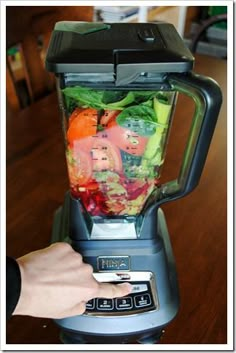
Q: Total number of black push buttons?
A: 4